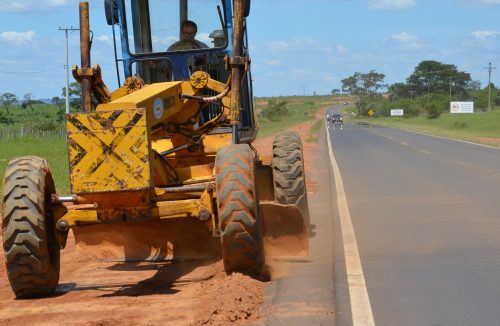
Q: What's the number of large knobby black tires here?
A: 3